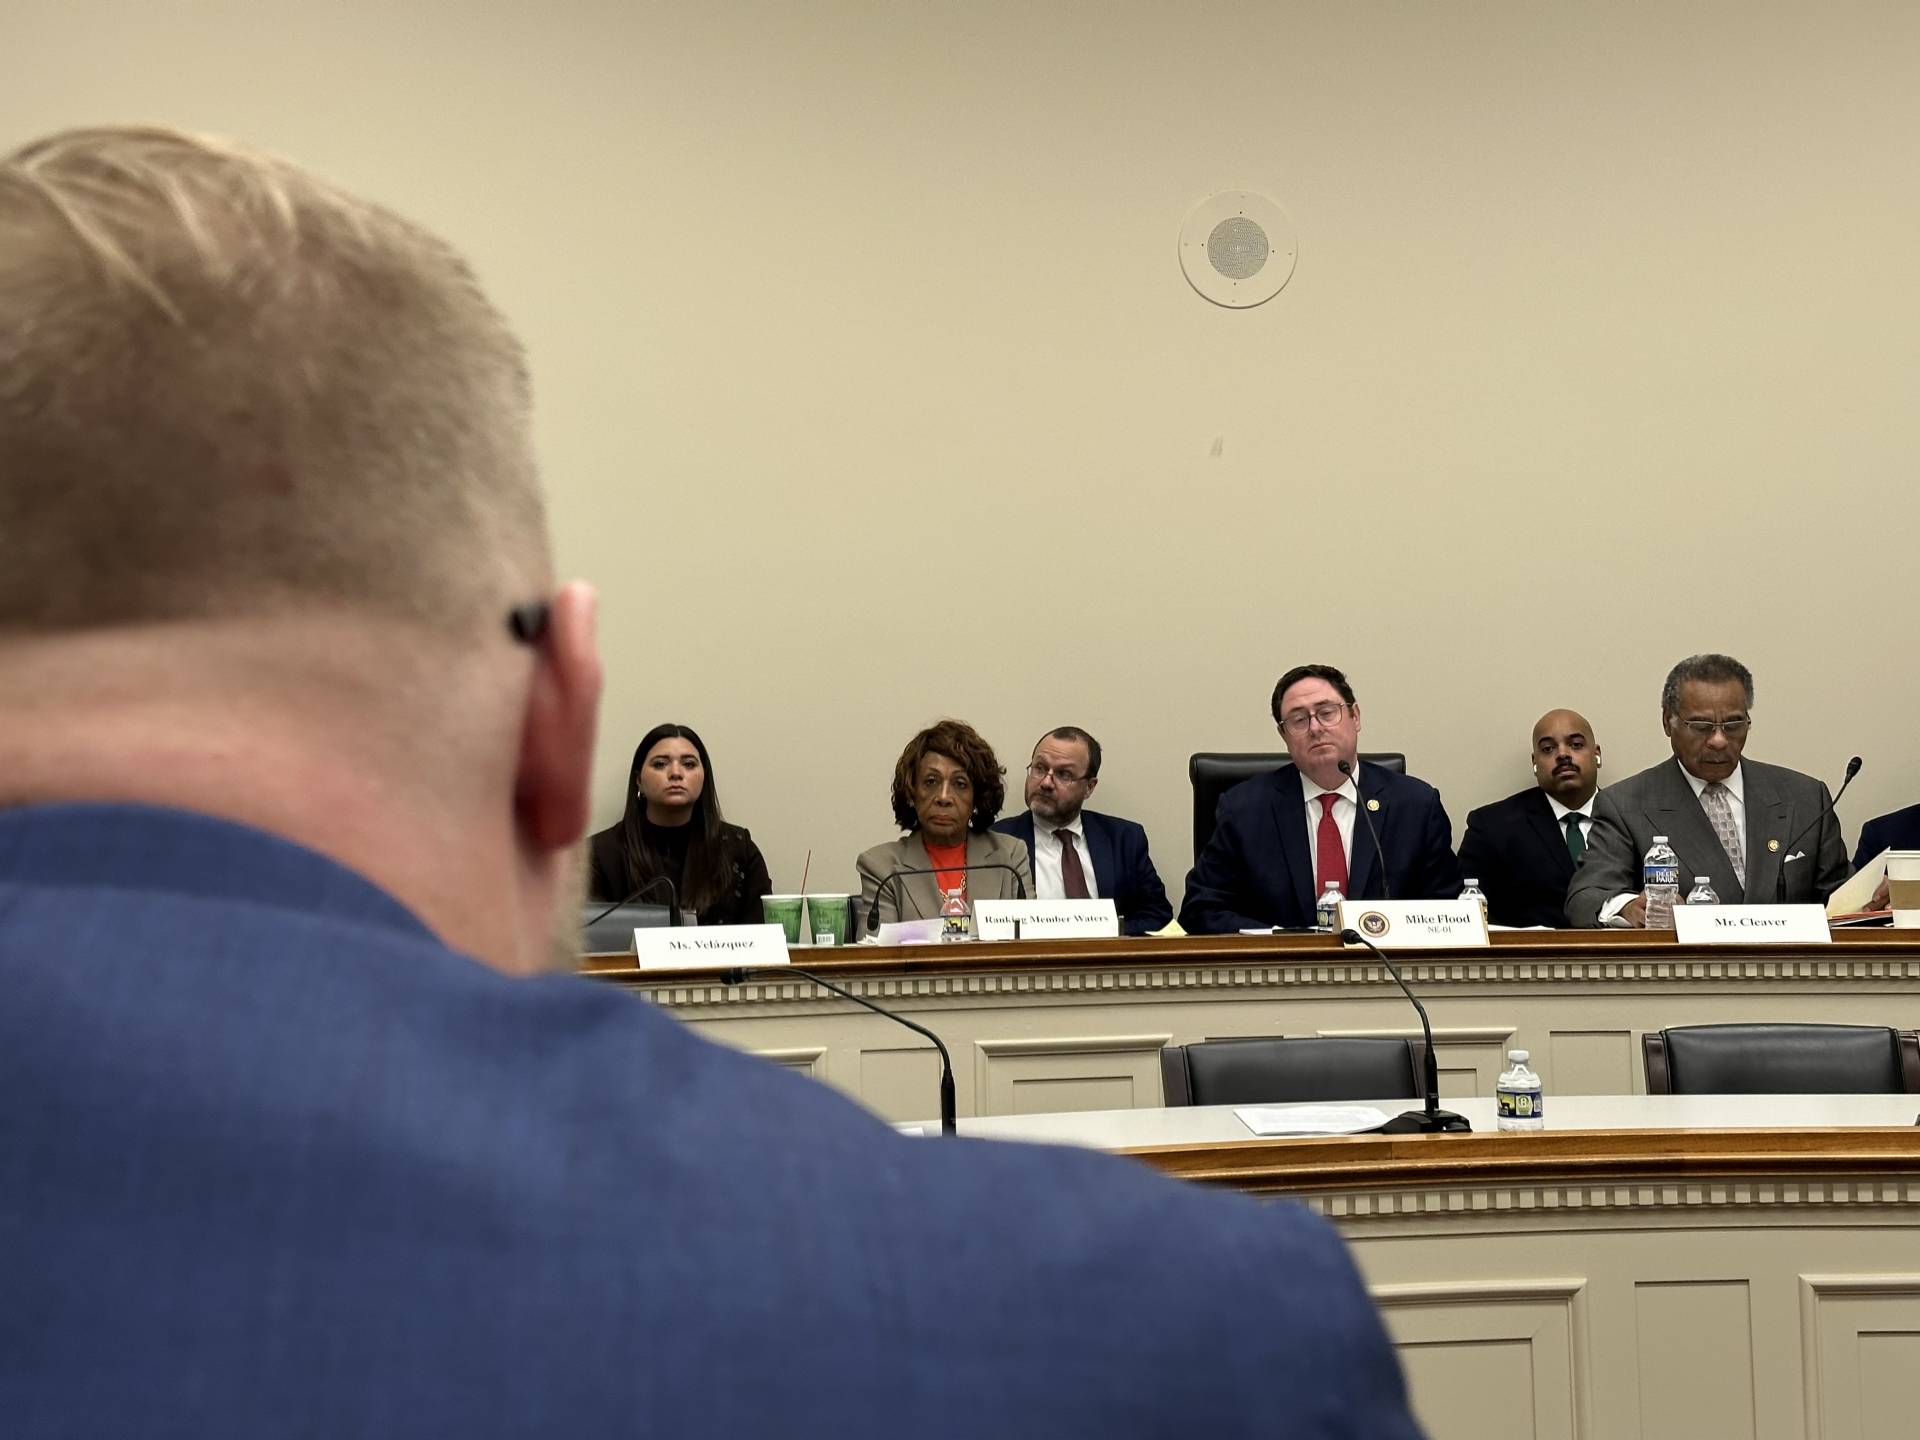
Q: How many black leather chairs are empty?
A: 2